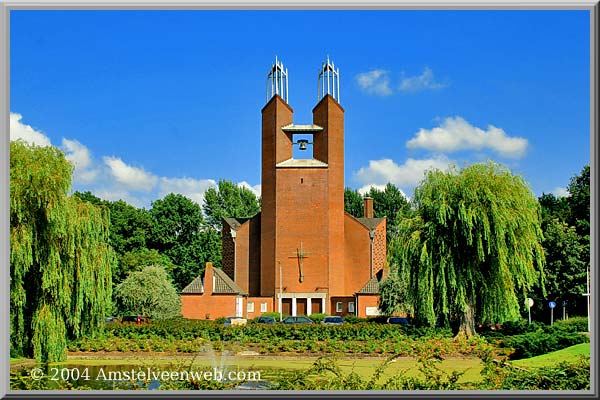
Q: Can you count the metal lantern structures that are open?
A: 2